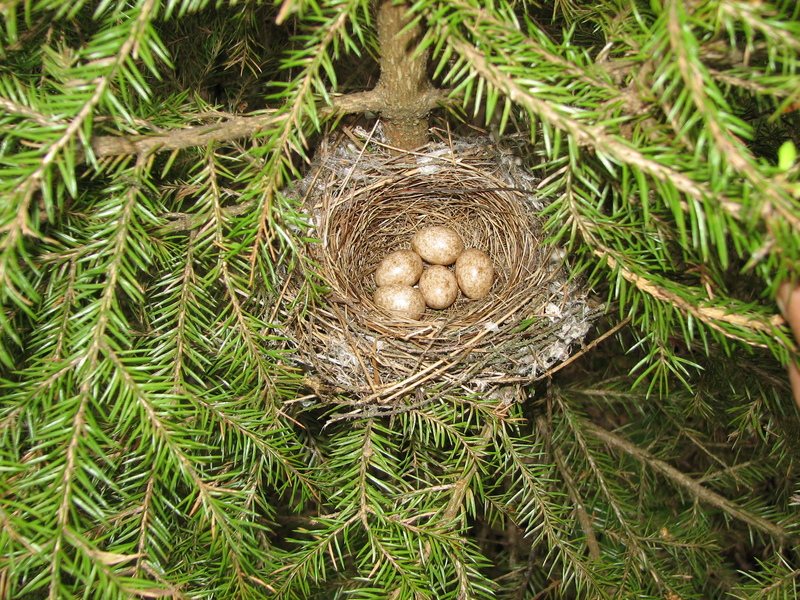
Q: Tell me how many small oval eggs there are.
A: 5